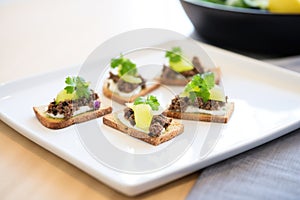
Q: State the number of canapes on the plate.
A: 5